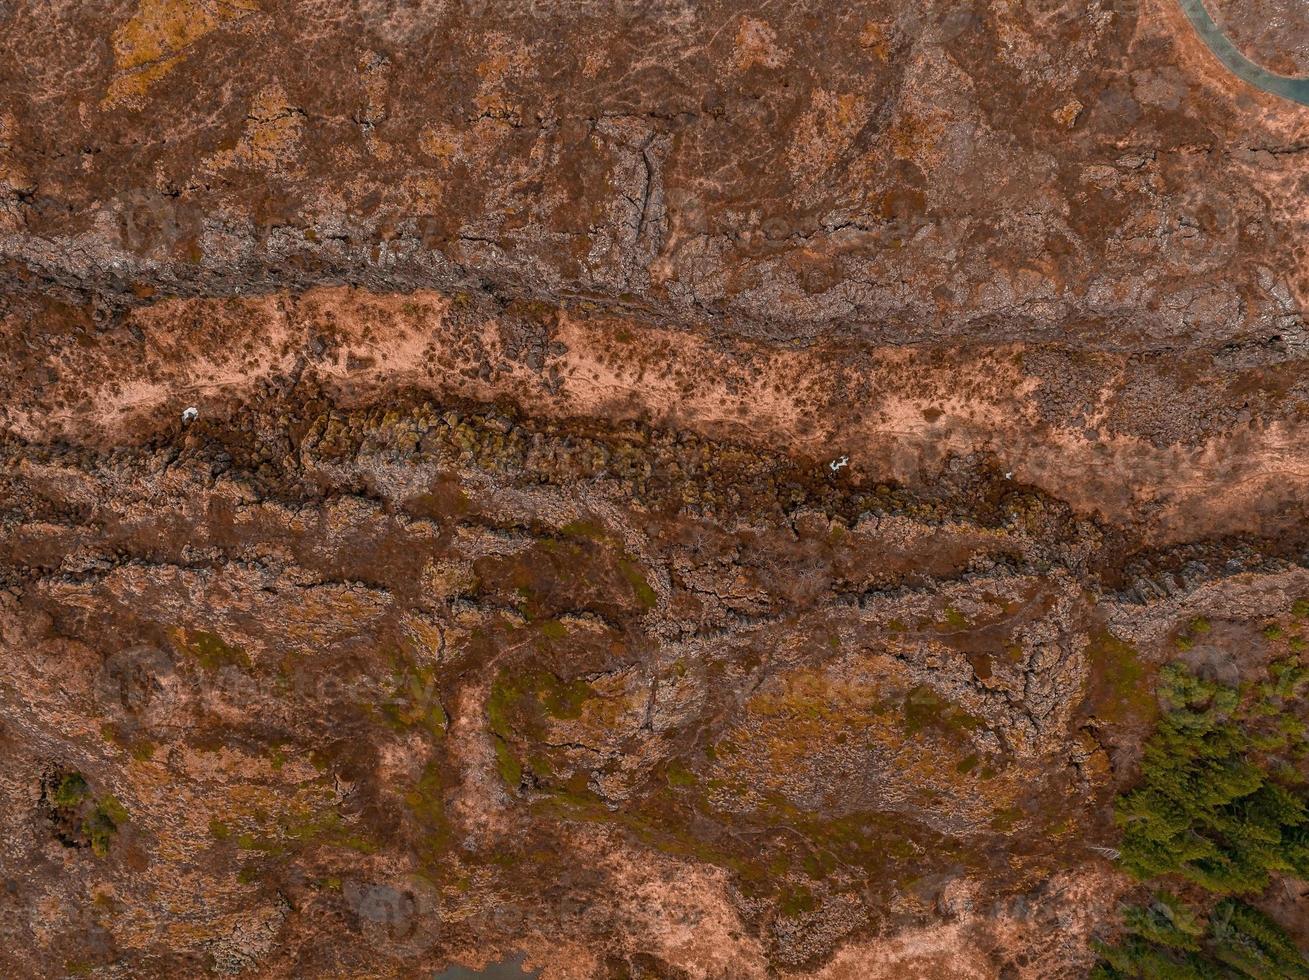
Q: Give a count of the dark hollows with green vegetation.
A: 1